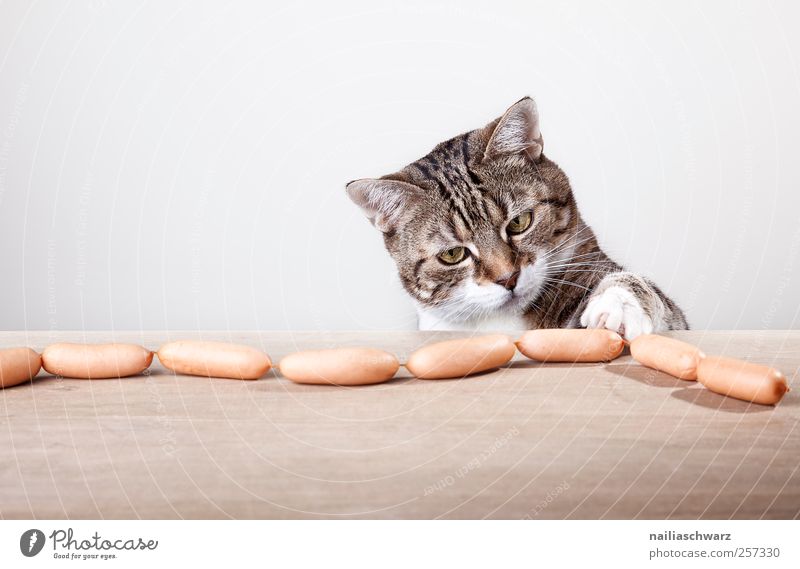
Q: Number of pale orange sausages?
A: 8